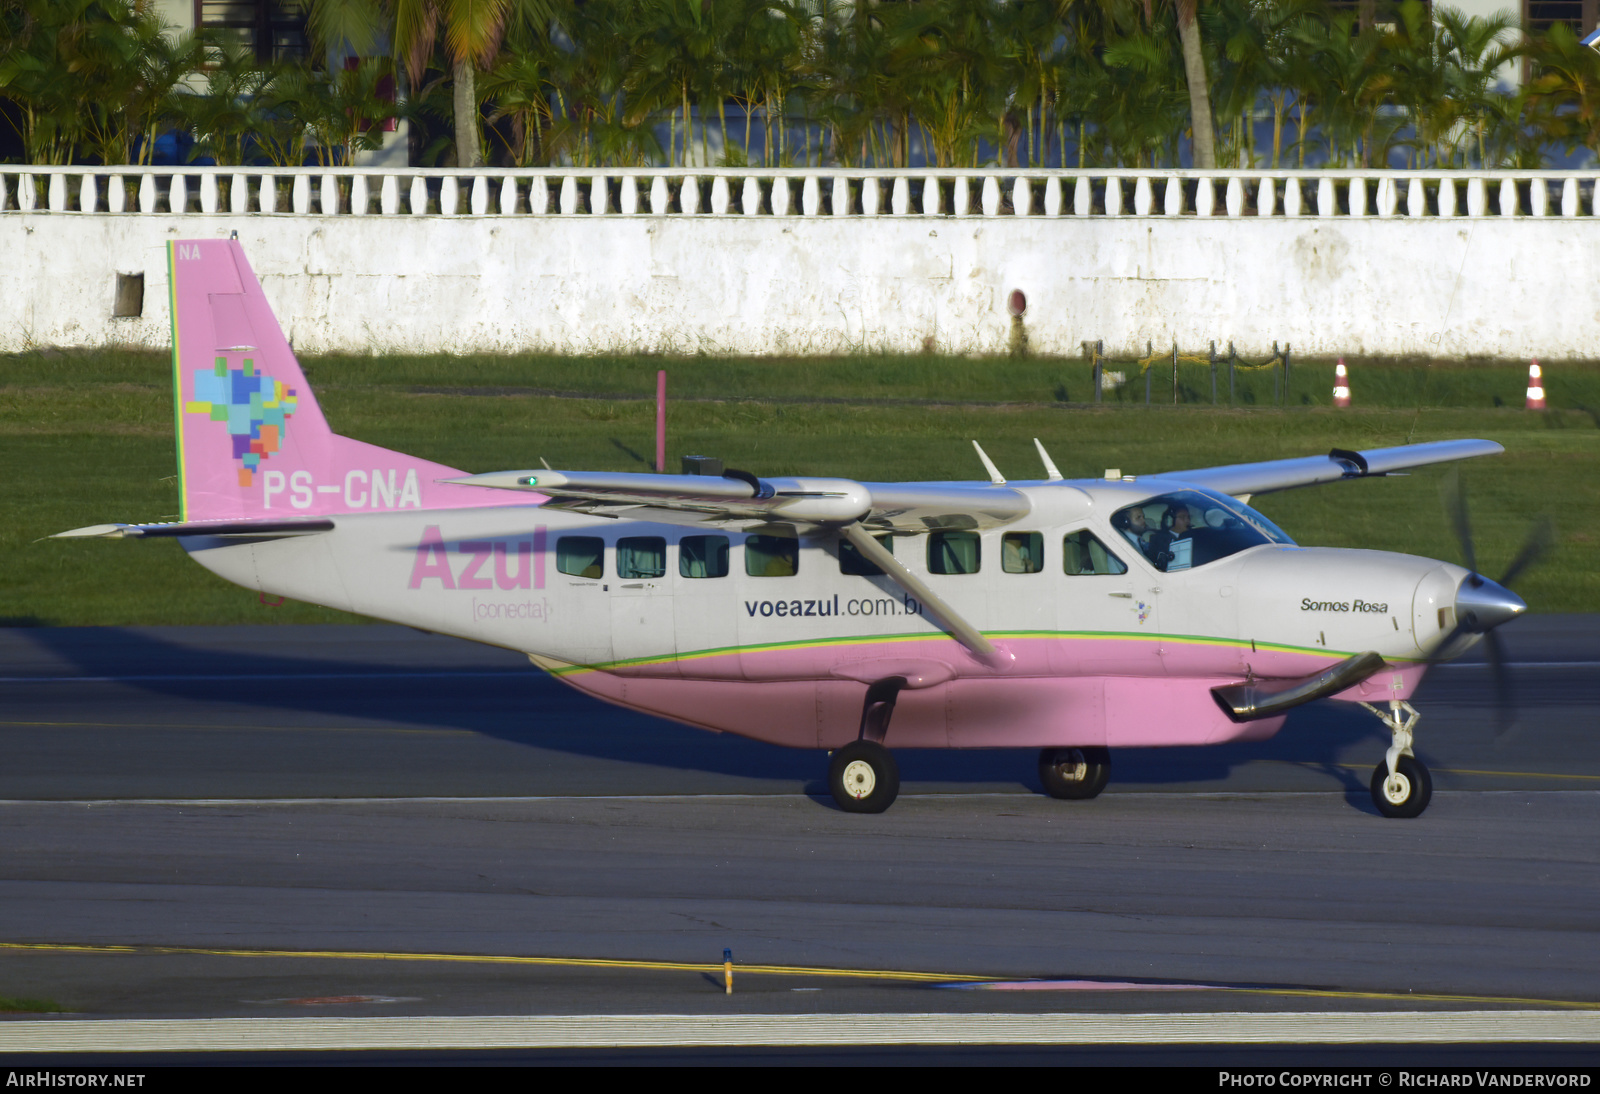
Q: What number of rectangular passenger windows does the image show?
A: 7